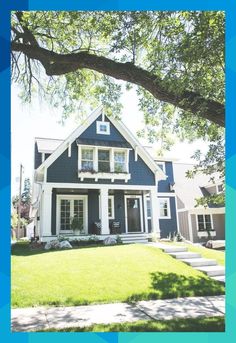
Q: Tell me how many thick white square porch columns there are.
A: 3